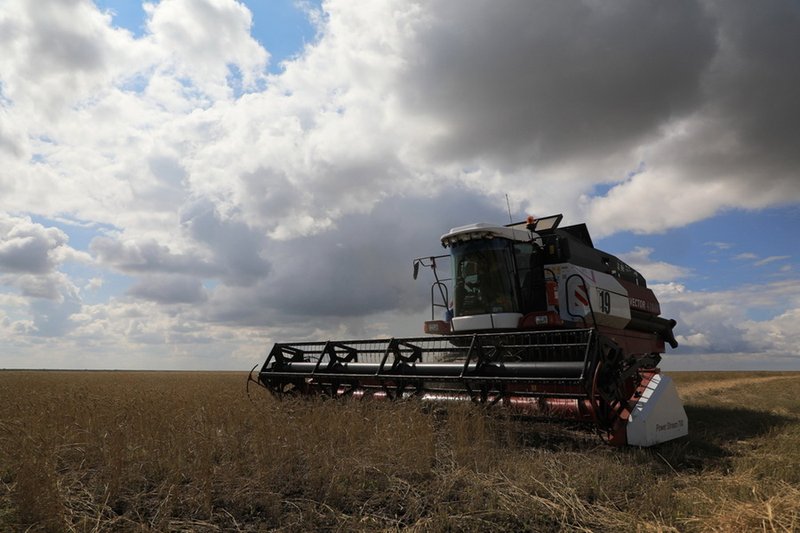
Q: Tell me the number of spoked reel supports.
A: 5